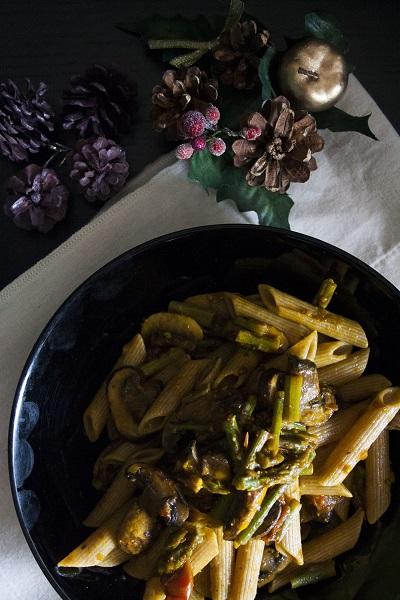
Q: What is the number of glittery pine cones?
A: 4